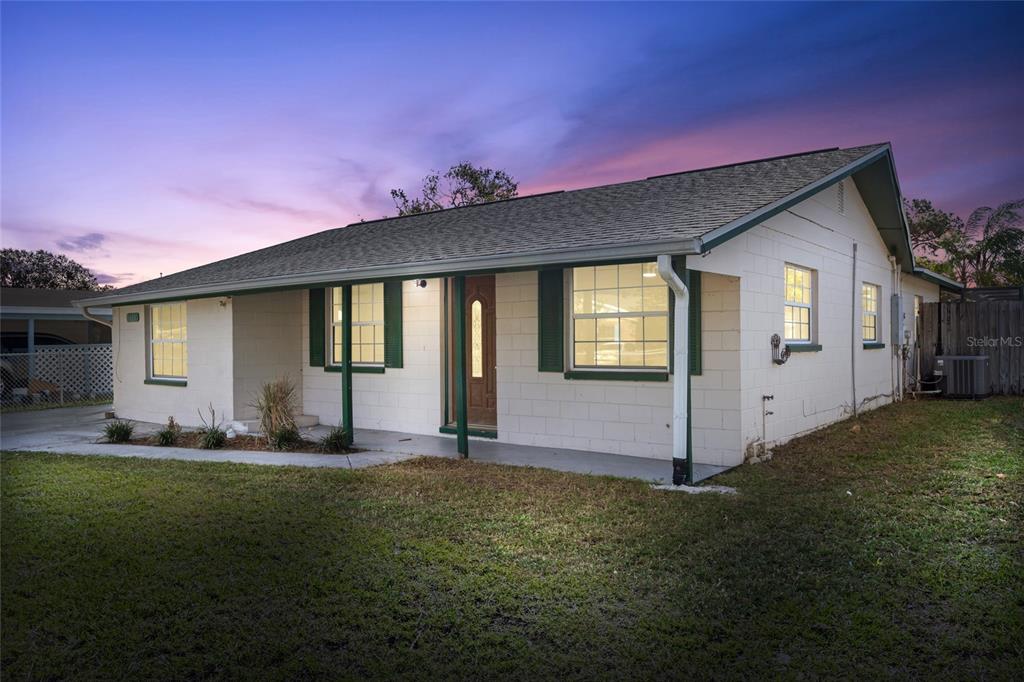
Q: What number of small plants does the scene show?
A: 5